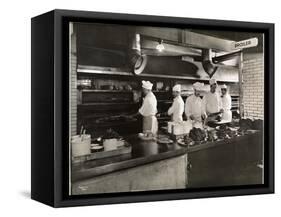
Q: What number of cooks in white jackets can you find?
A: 5